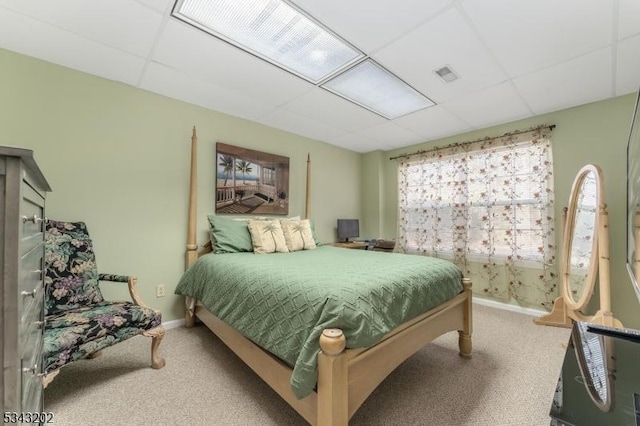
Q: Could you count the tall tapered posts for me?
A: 2